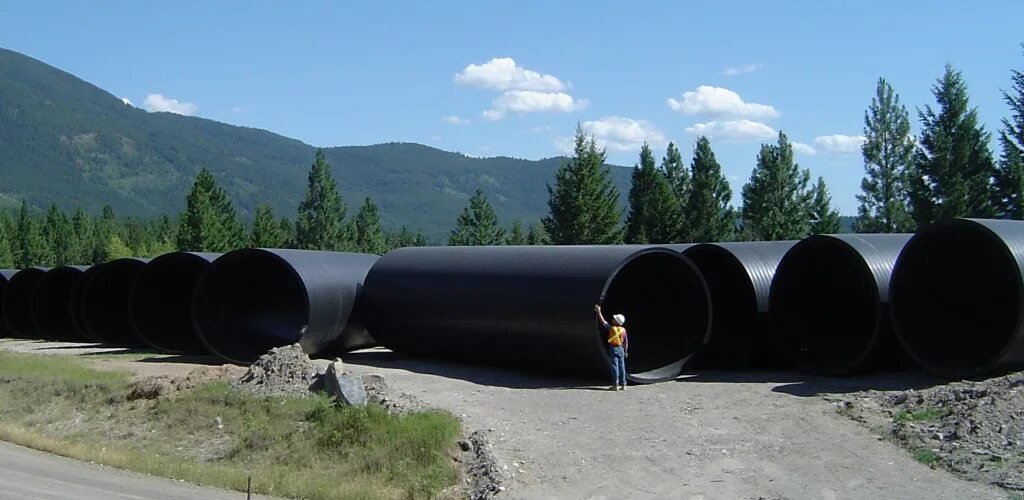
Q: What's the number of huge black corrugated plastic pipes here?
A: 11